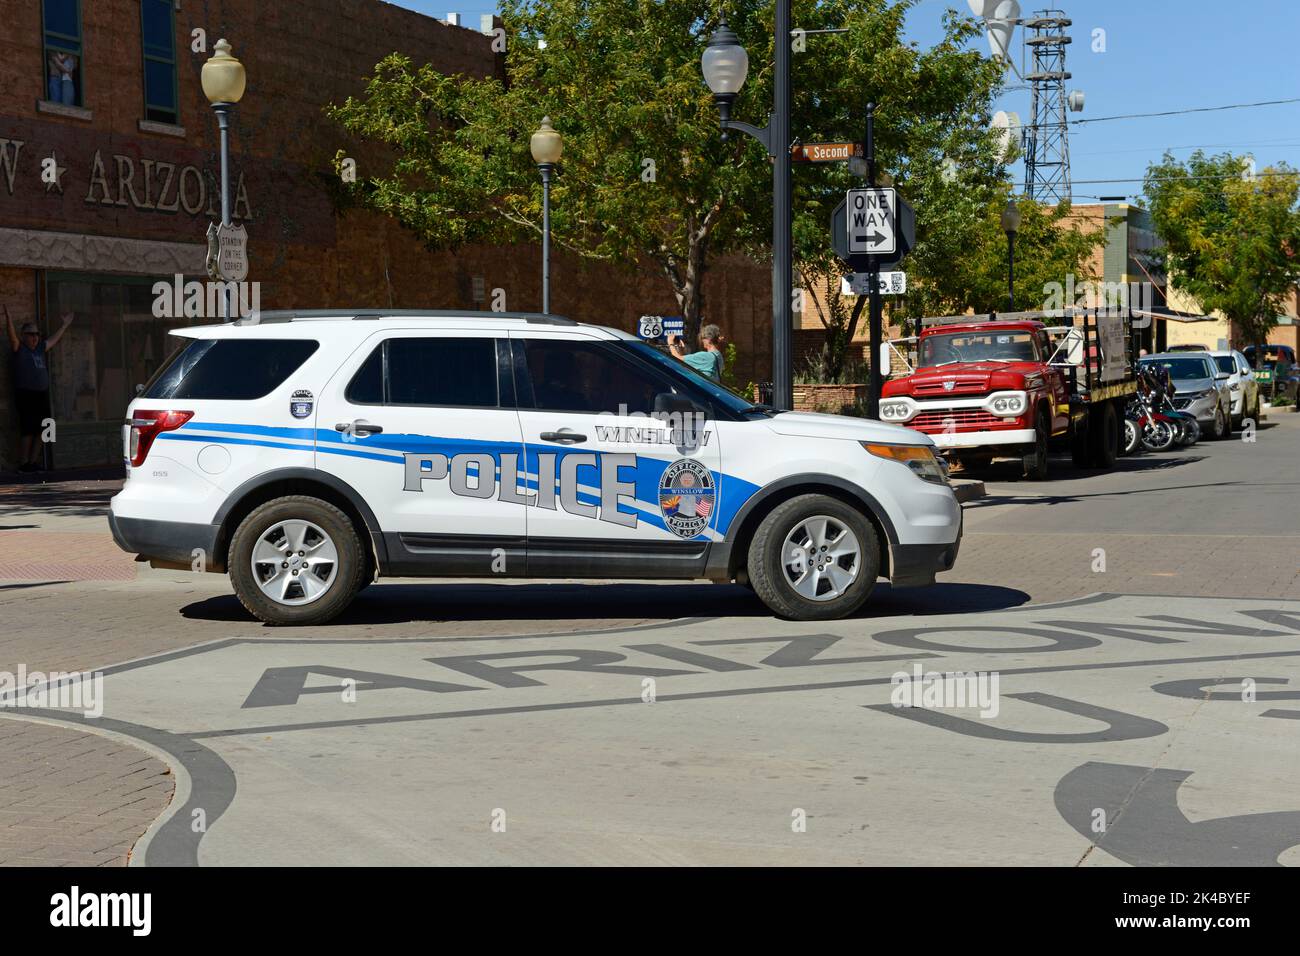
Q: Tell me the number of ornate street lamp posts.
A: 4